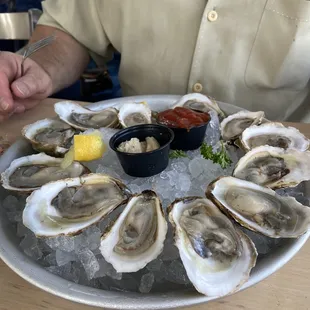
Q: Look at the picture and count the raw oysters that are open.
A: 12